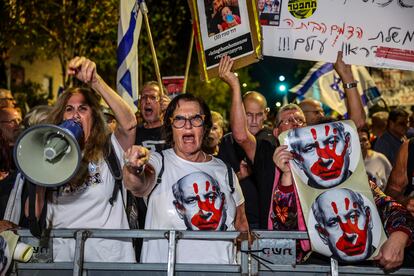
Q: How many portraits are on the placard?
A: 2